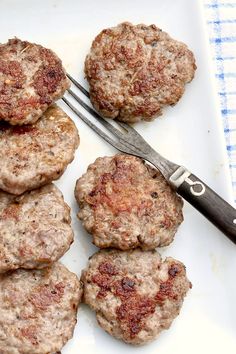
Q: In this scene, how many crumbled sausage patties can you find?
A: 0